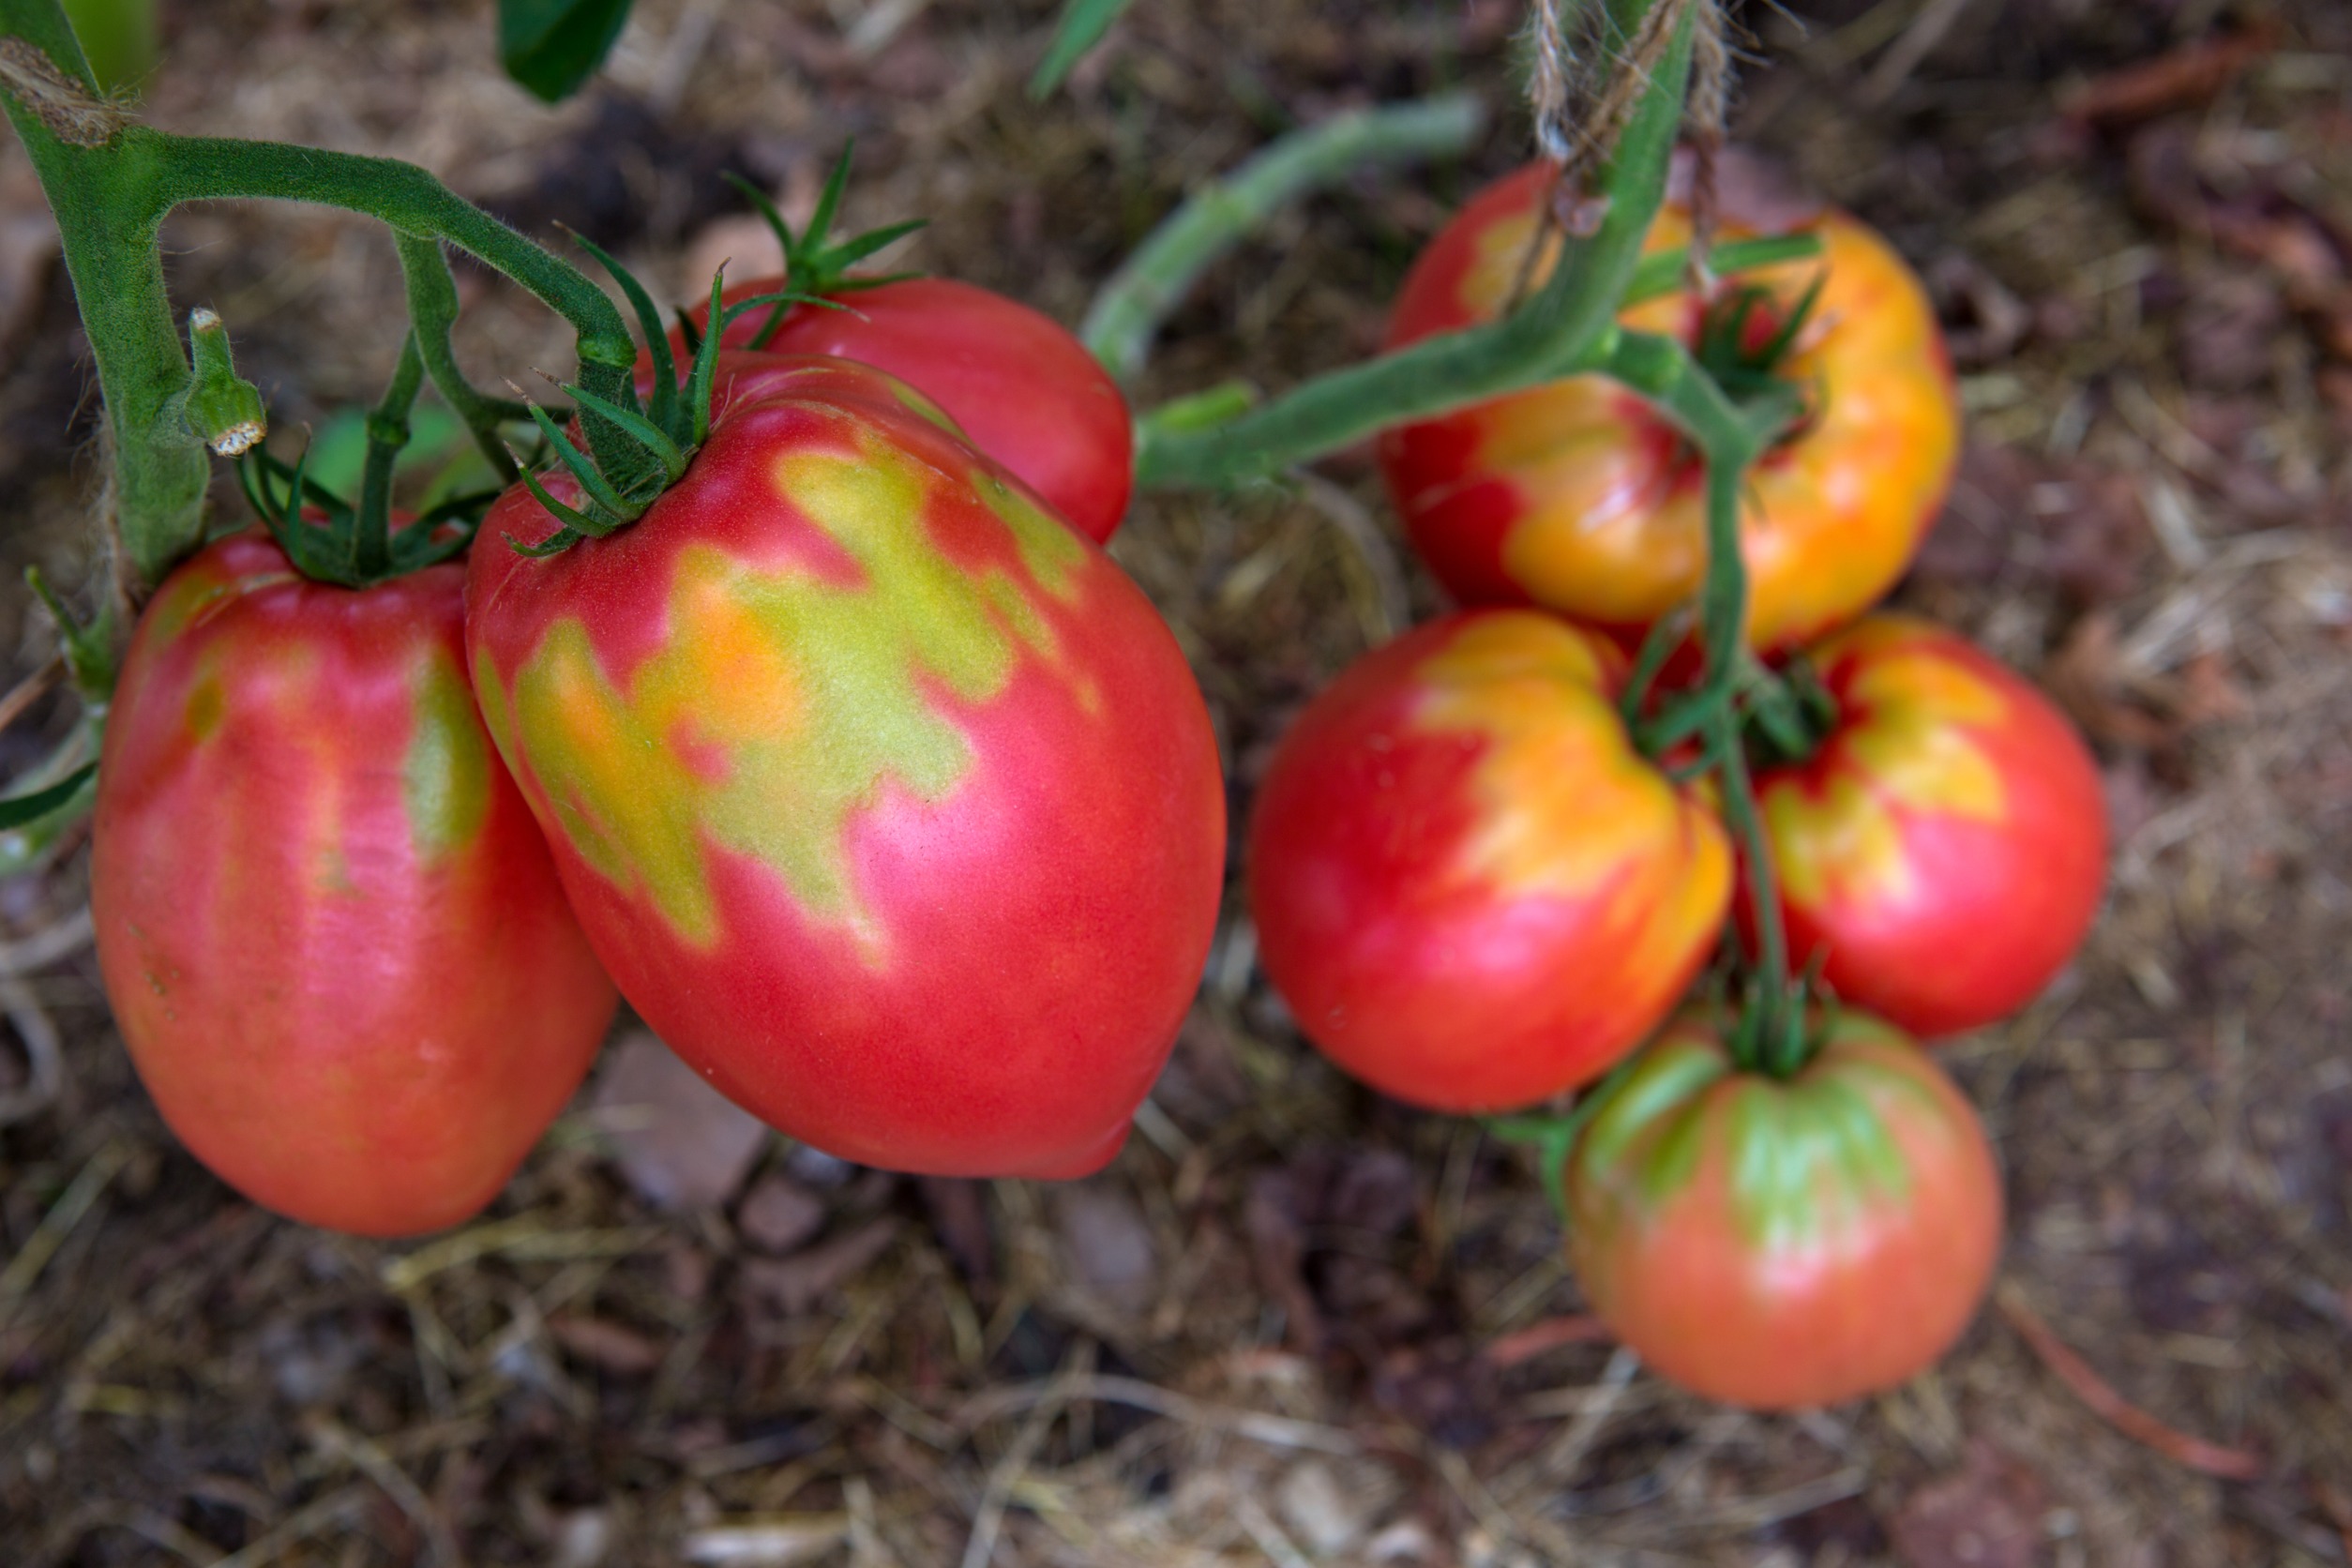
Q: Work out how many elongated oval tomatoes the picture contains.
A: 3